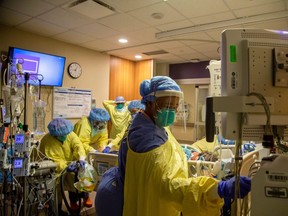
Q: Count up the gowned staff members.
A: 5